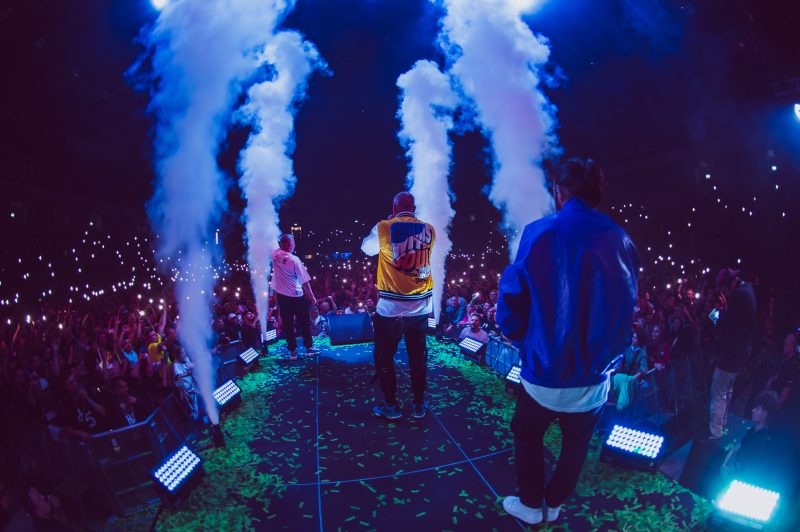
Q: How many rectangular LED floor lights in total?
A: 9